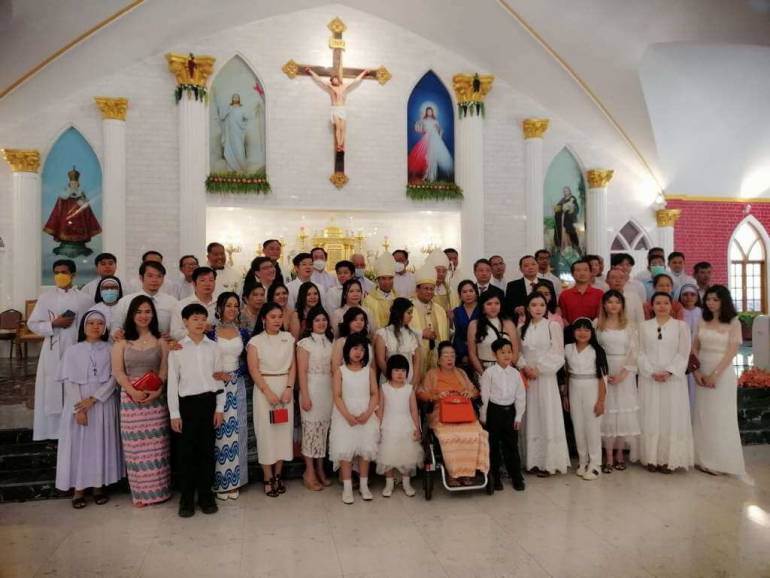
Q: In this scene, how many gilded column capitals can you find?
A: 7